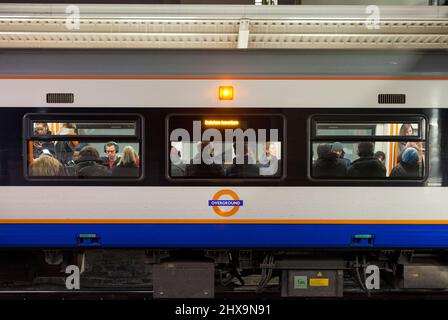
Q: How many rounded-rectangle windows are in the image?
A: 3